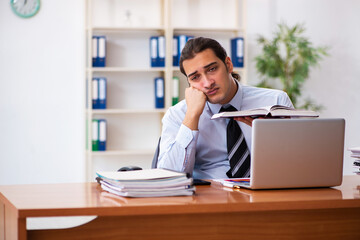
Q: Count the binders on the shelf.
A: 14